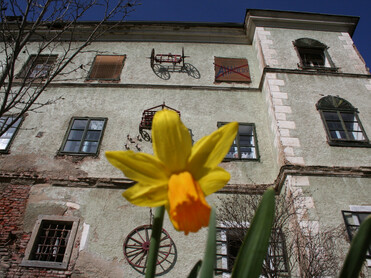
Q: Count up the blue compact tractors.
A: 0